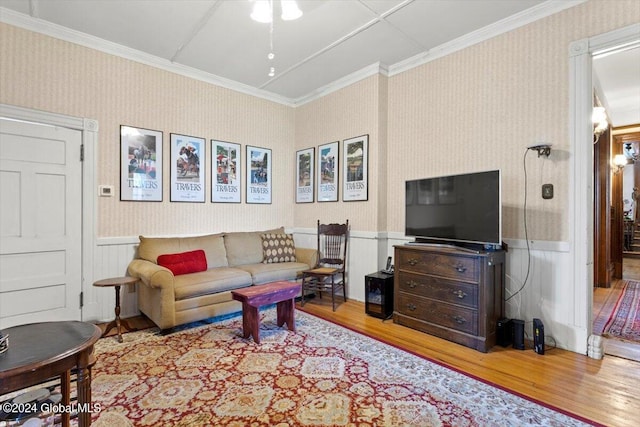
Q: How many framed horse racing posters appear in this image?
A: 7